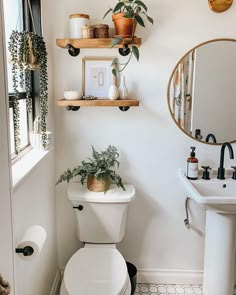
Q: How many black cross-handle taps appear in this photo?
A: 2